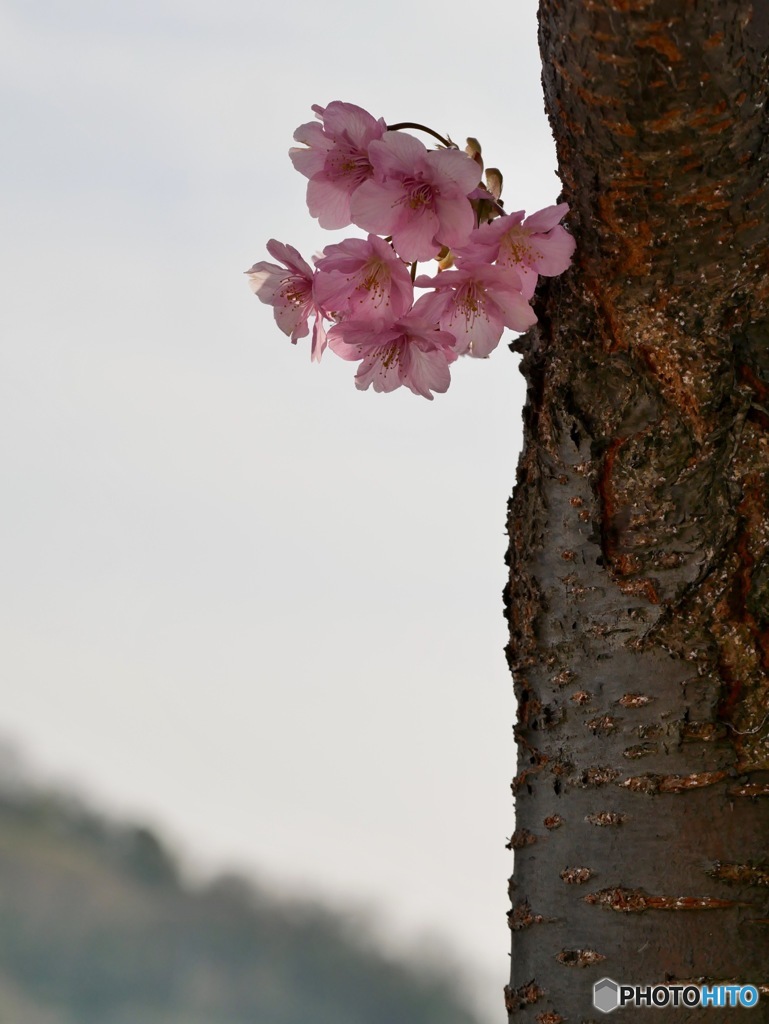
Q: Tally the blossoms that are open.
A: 7